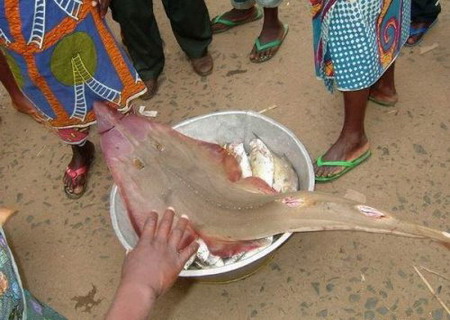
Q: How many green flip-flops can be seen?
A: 4